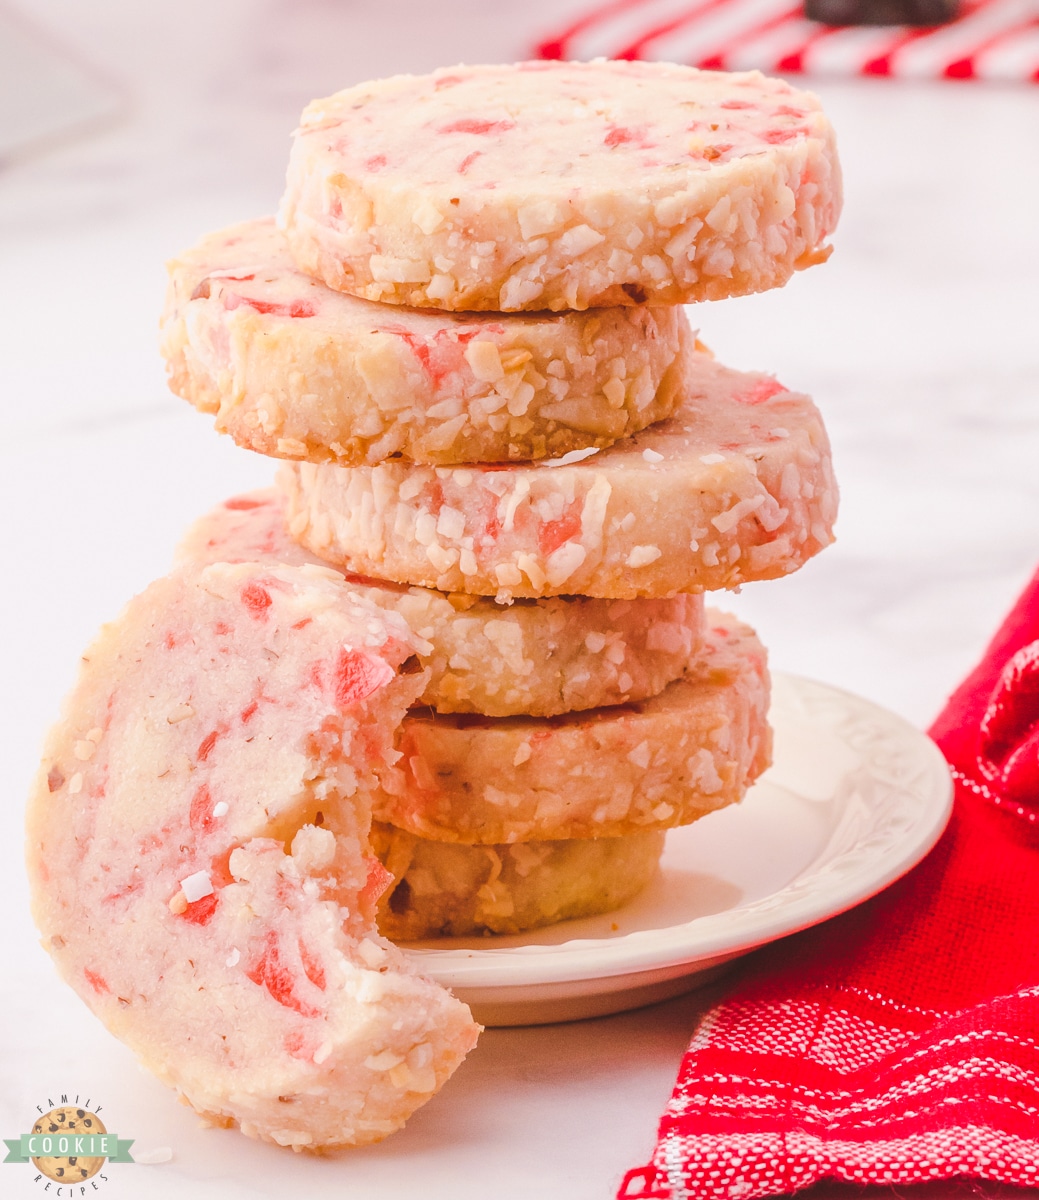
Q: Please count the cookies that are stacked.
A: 6